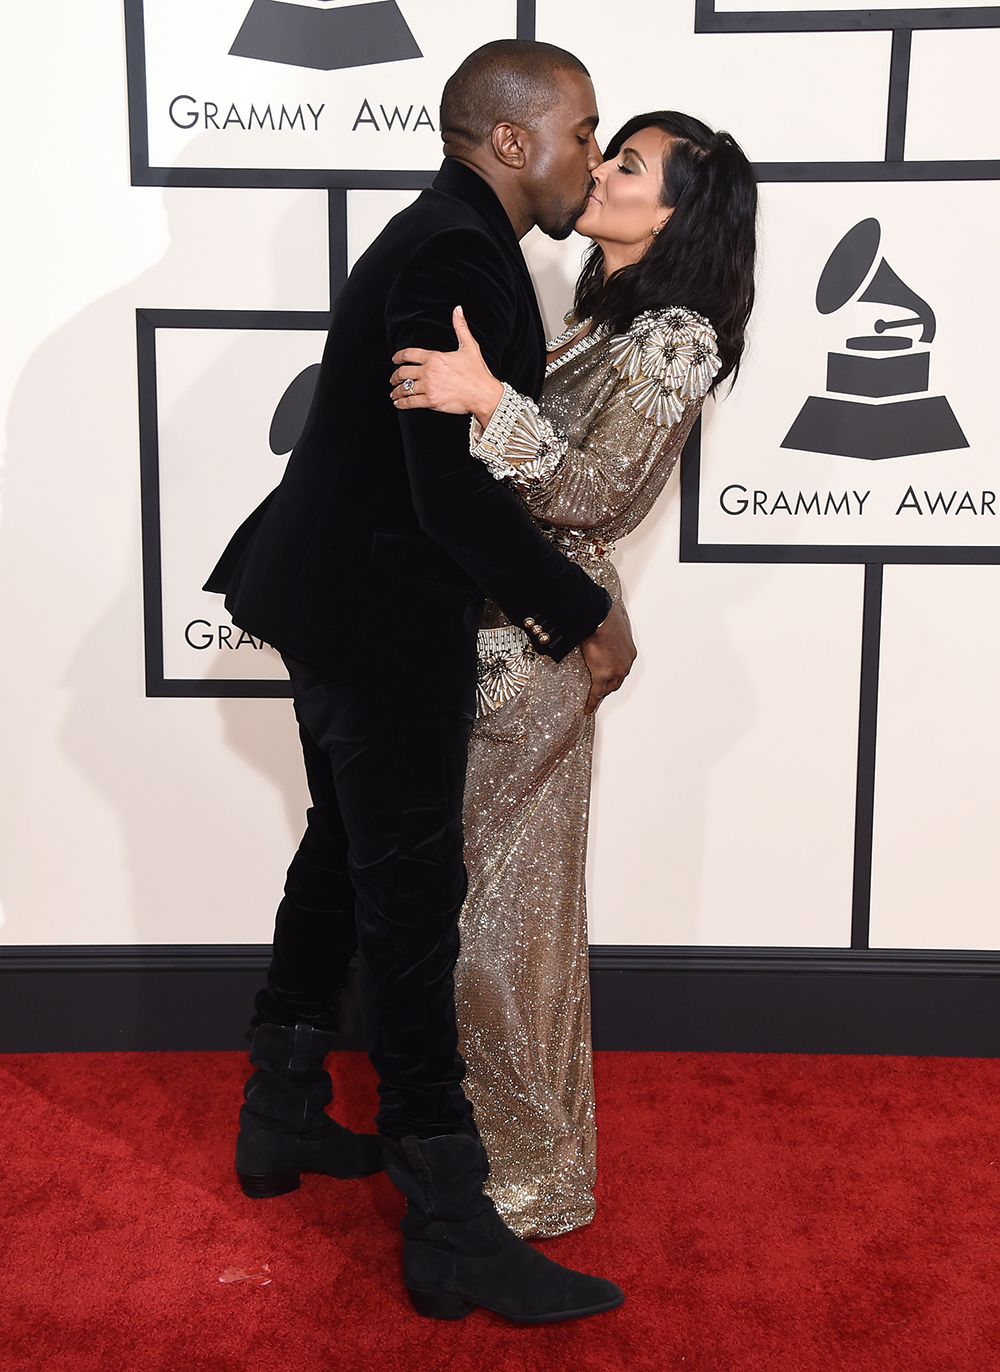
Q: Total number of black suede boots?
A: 2